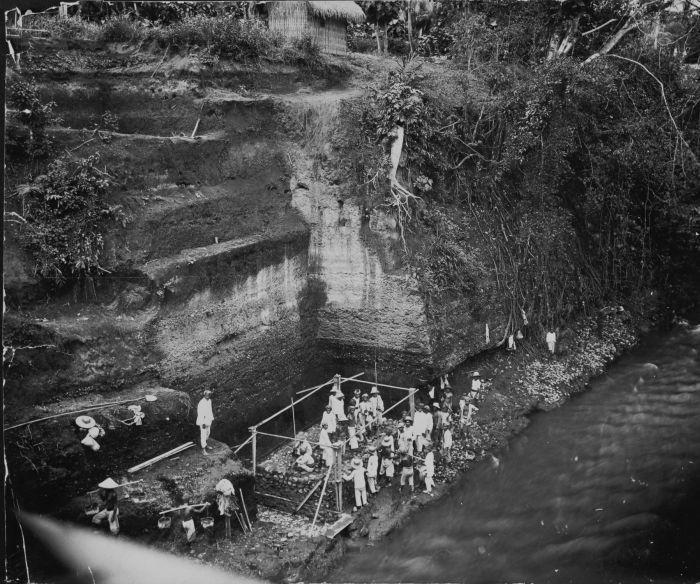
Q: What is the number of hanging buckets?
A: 3